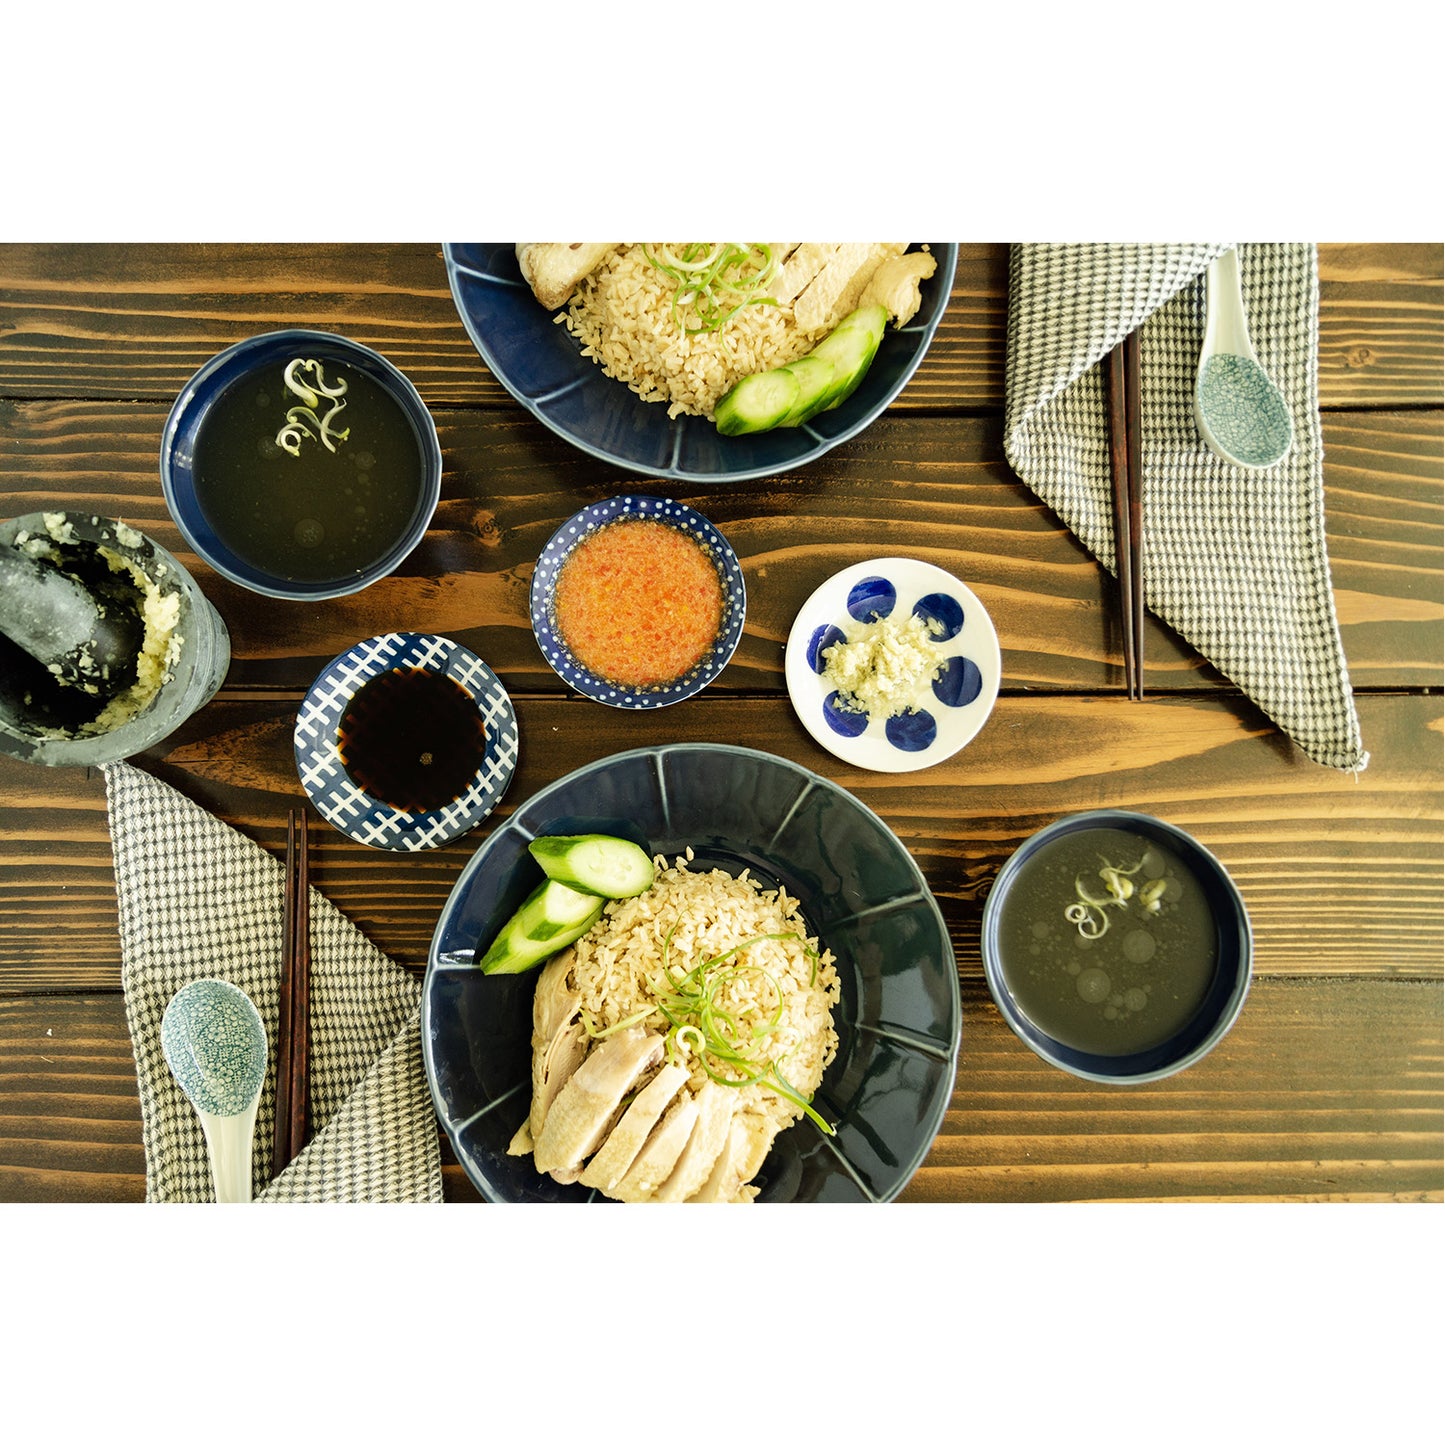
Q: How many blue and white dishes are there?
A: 3